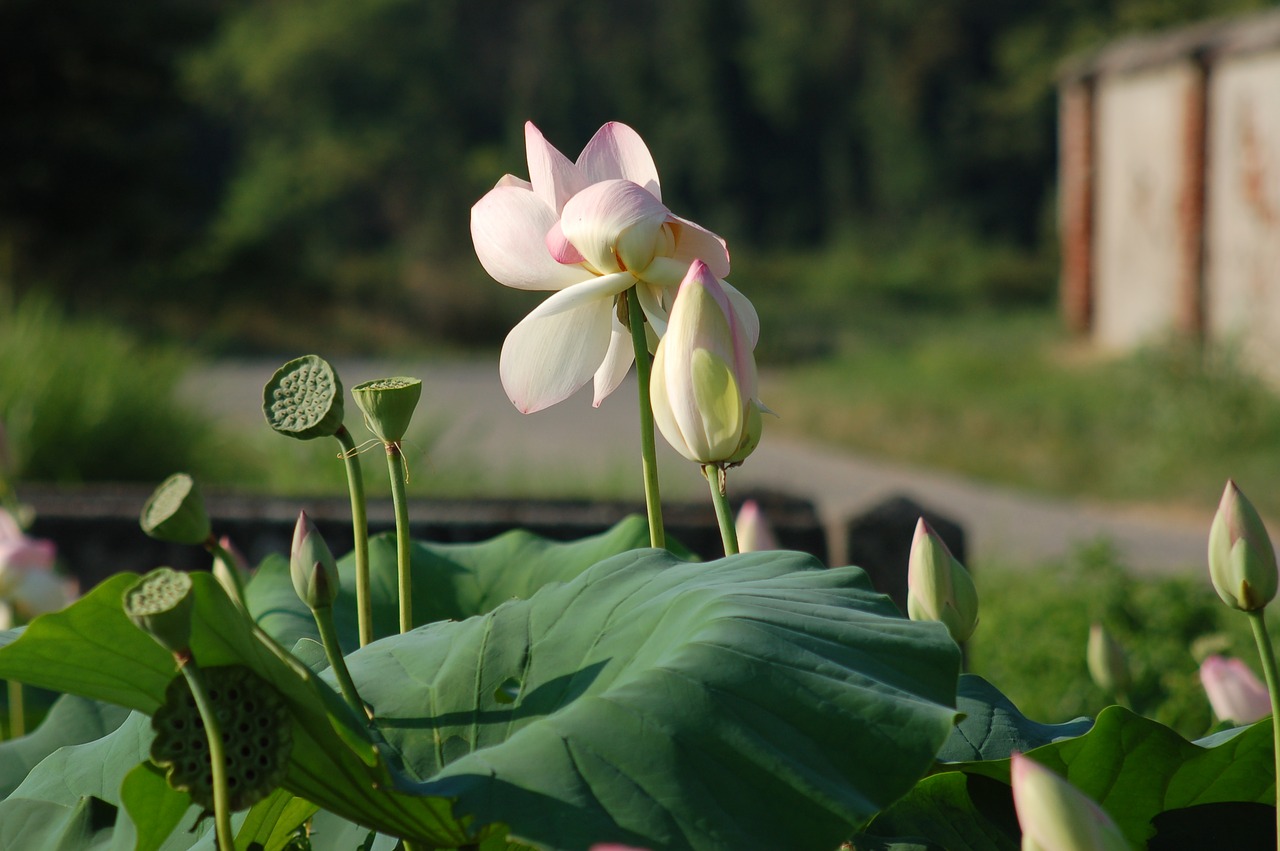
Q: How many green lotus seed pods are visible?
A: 5